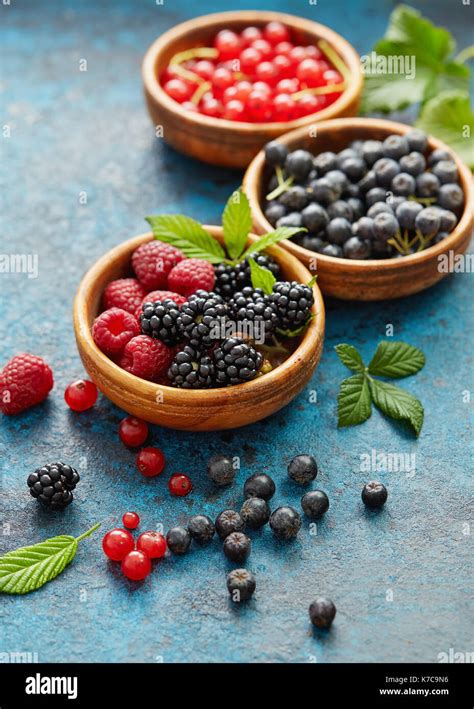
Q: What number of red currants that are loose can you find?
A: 8